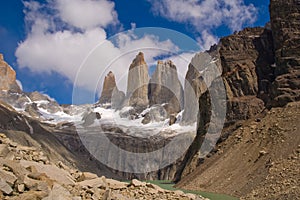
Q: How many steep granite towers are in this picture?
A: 3